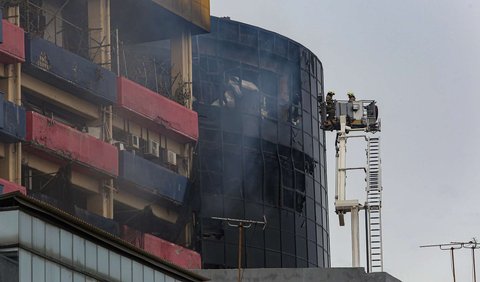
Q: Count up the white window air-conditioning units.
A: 3